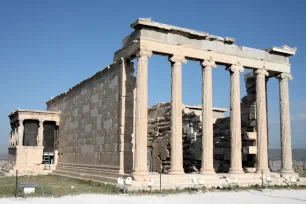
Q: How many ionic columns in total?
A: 6